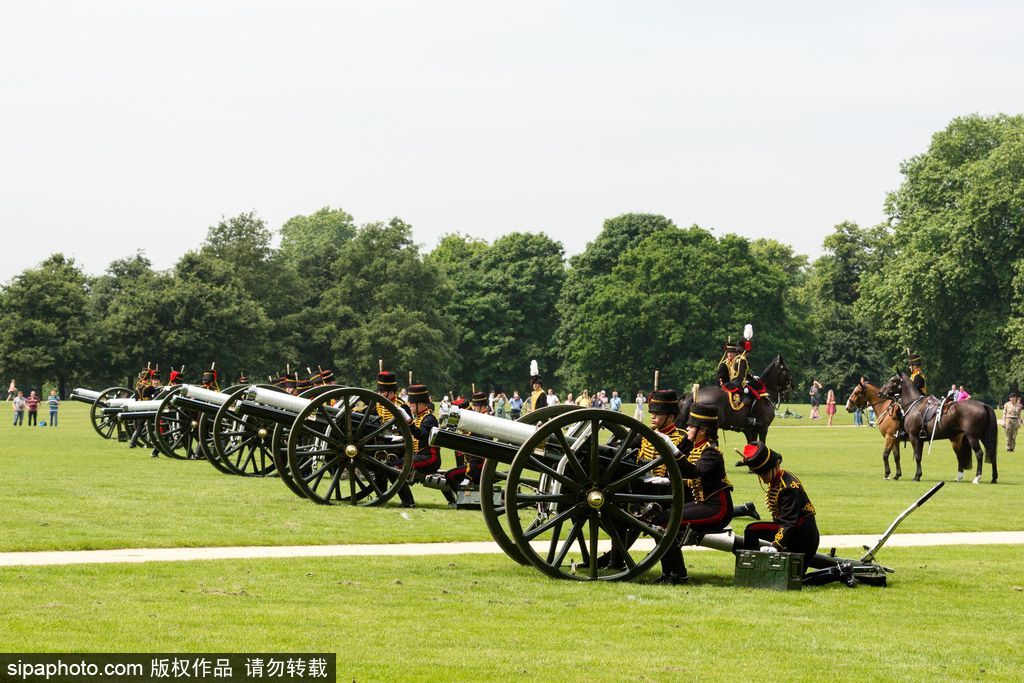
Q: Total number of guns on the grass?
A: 6